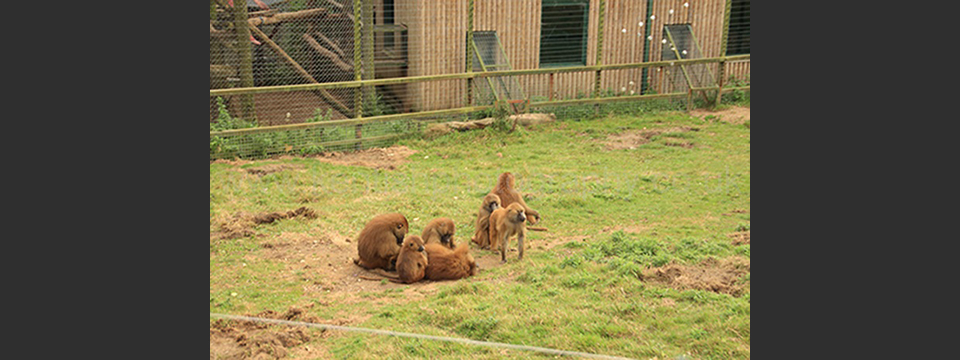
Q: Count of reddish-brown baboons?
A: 7